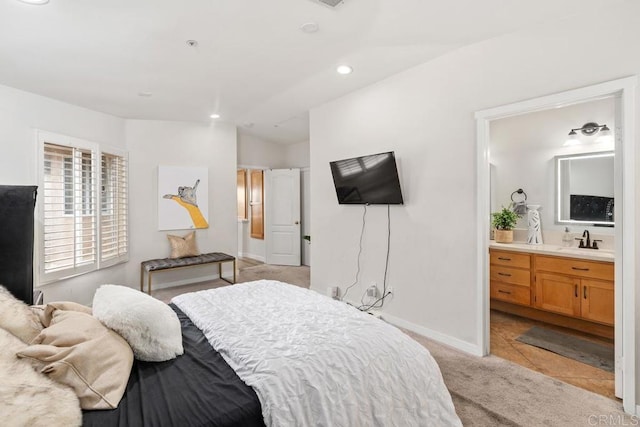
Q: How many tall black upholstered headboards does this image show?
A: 1